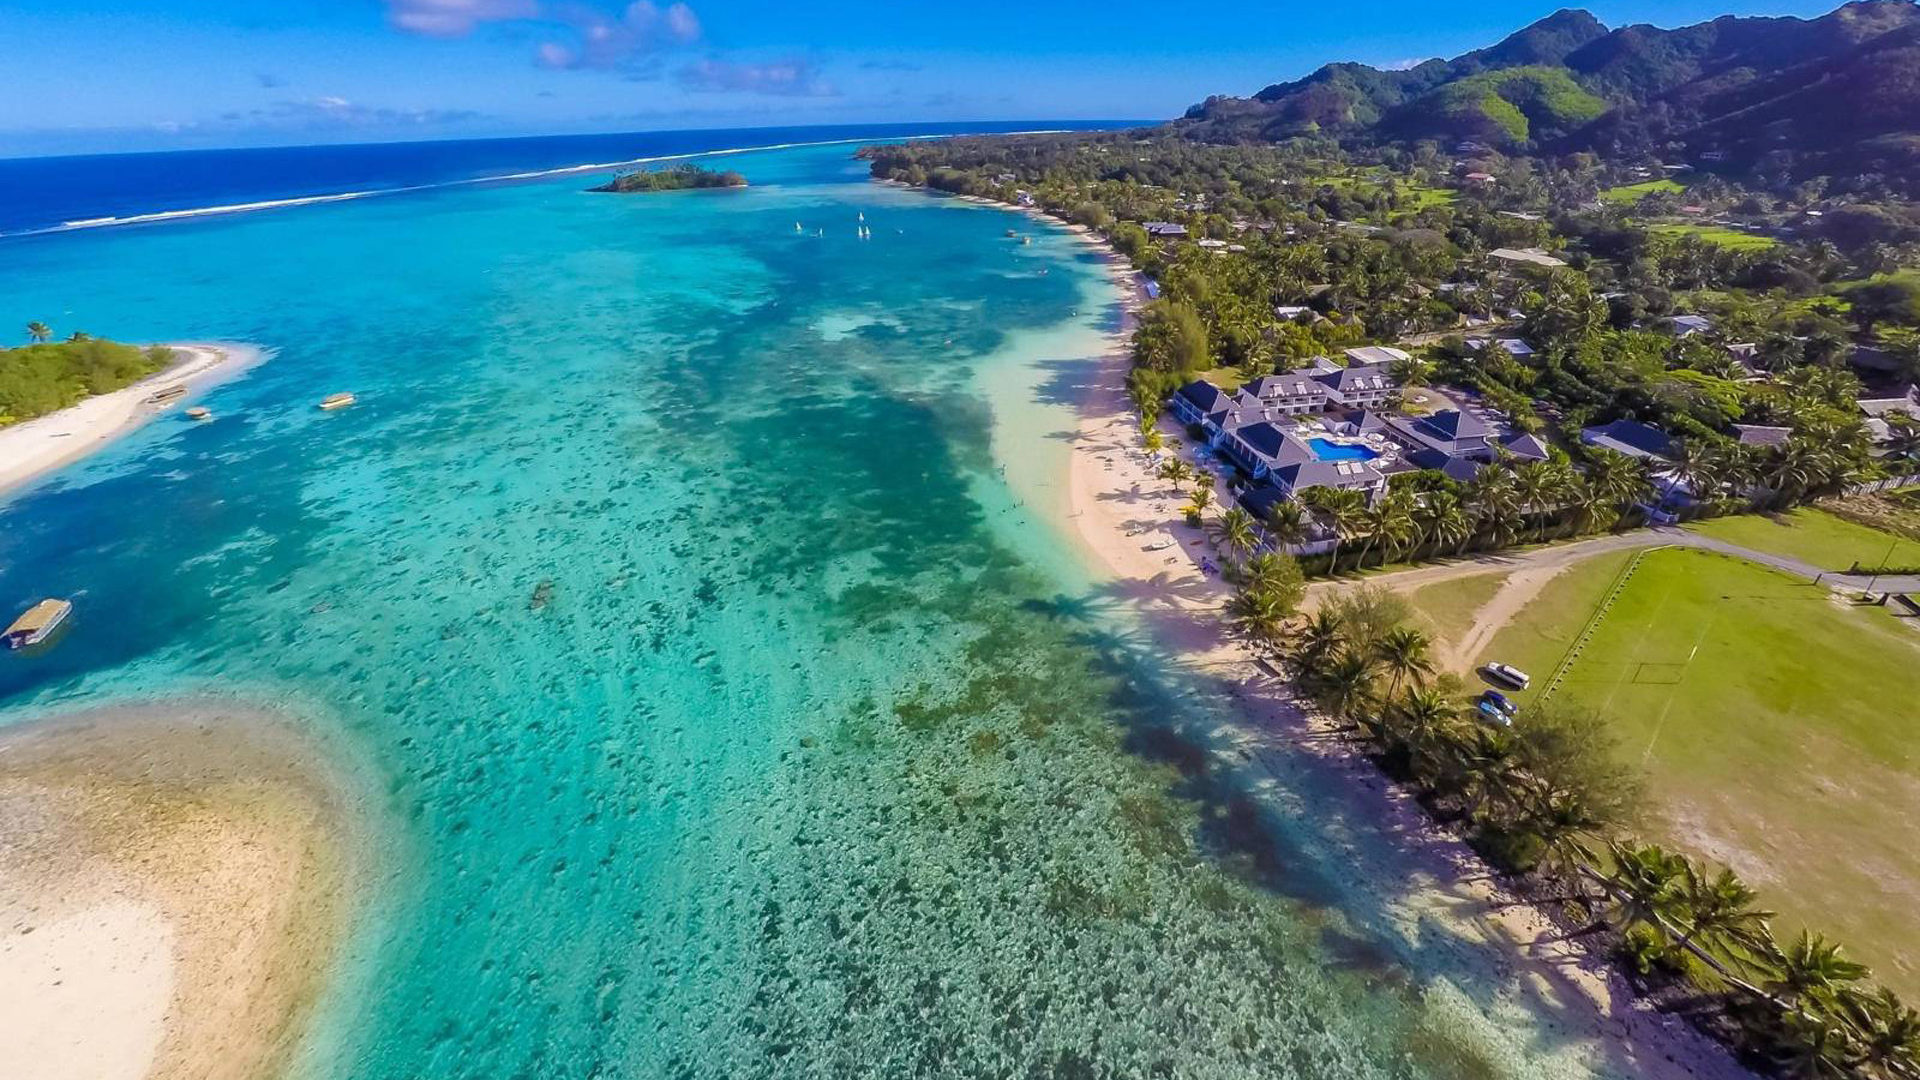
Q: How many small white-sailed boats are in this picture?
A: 5